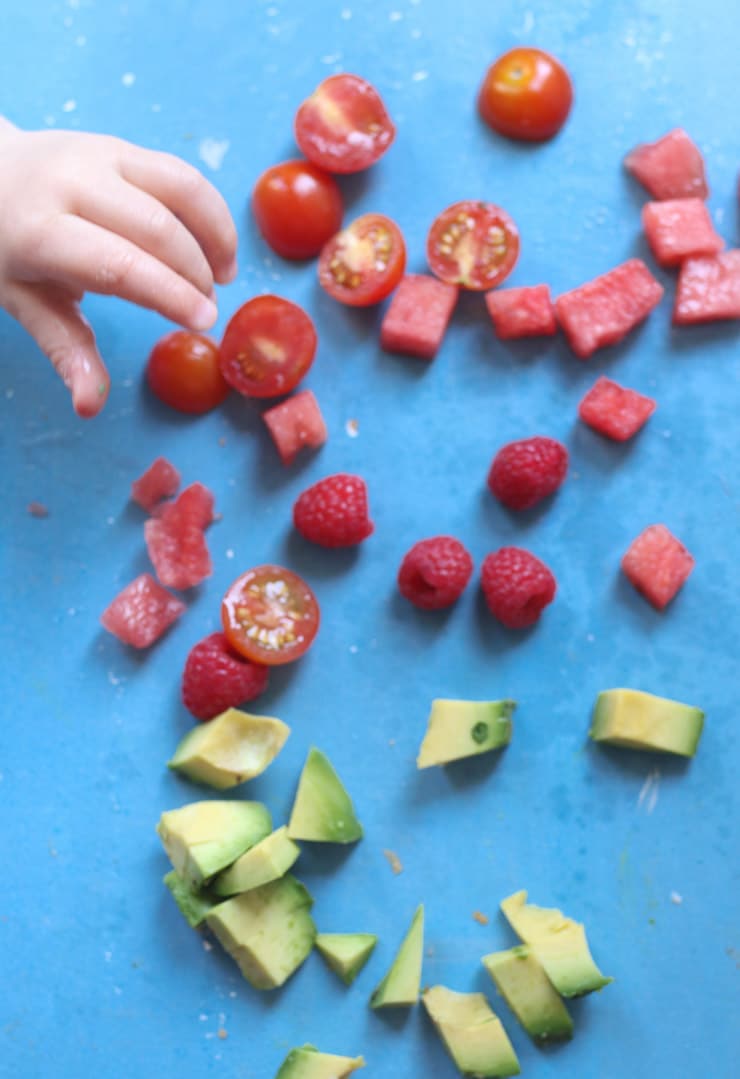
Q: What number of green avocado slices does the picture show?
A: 14